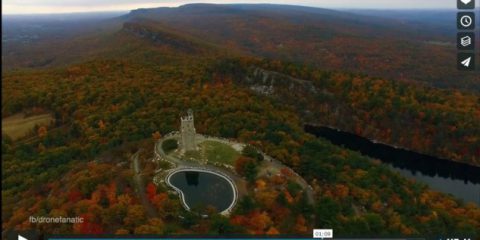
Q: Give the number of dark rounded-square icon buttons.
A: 4